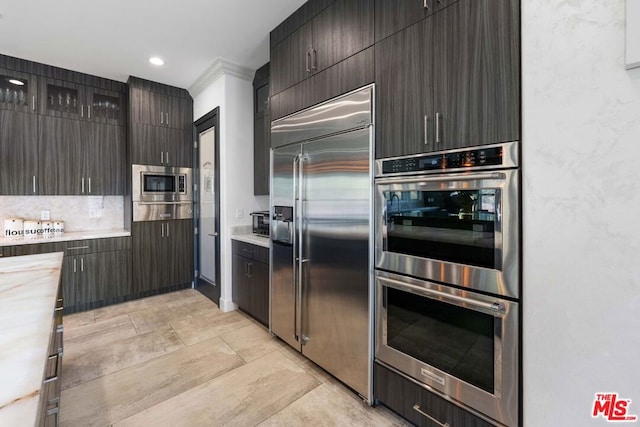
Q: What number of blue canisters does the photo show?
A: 0